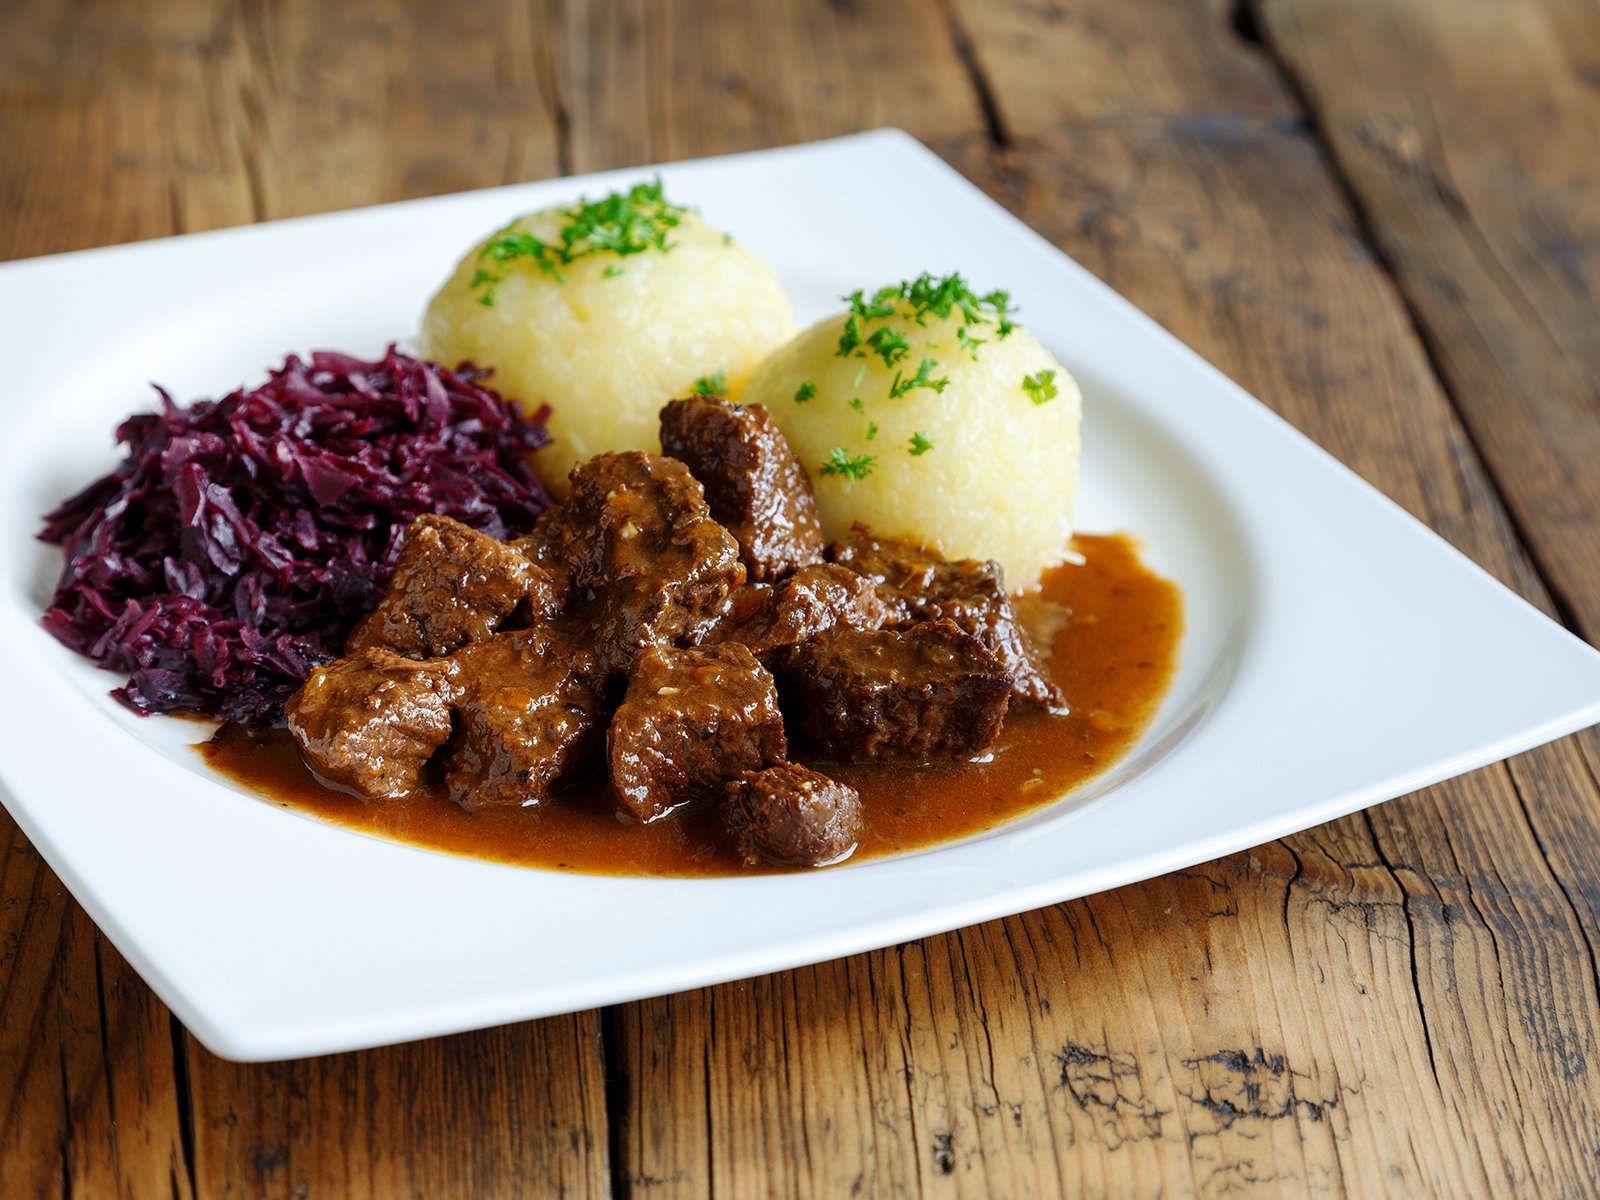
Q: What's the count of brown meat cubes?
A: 10